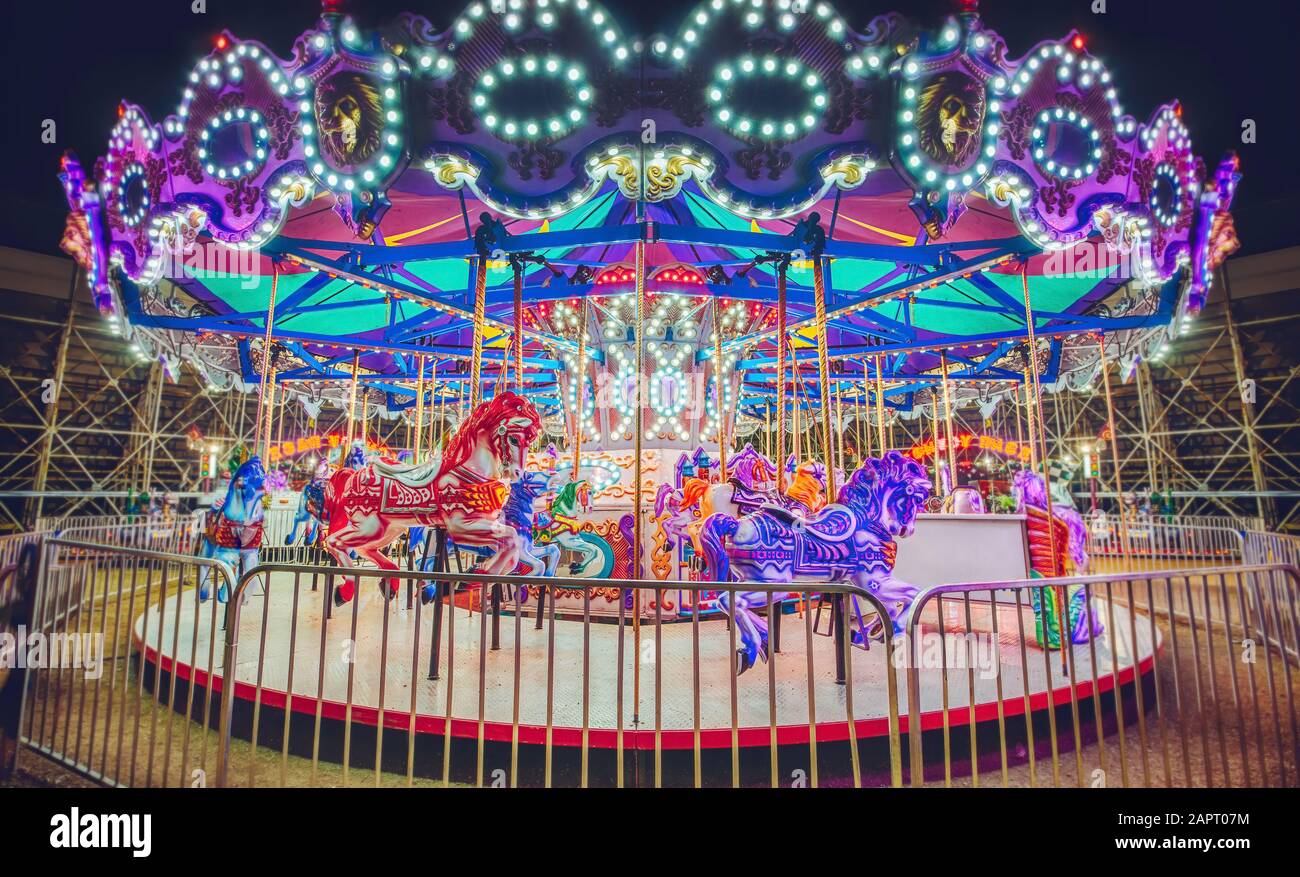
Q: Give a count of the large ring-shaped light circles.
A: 6